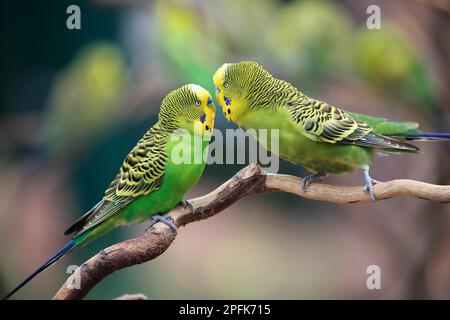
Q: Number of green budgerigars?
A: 2